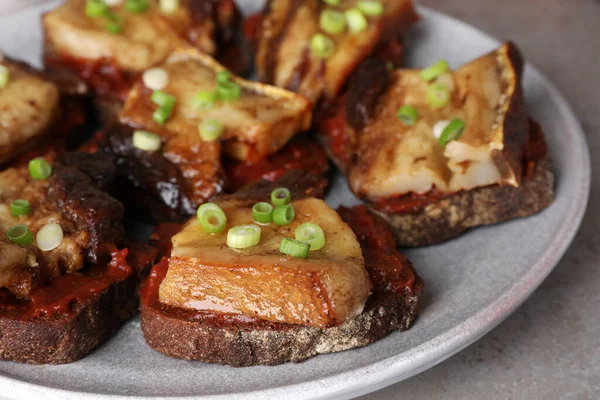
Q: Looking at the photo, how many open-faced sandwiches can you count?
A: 7